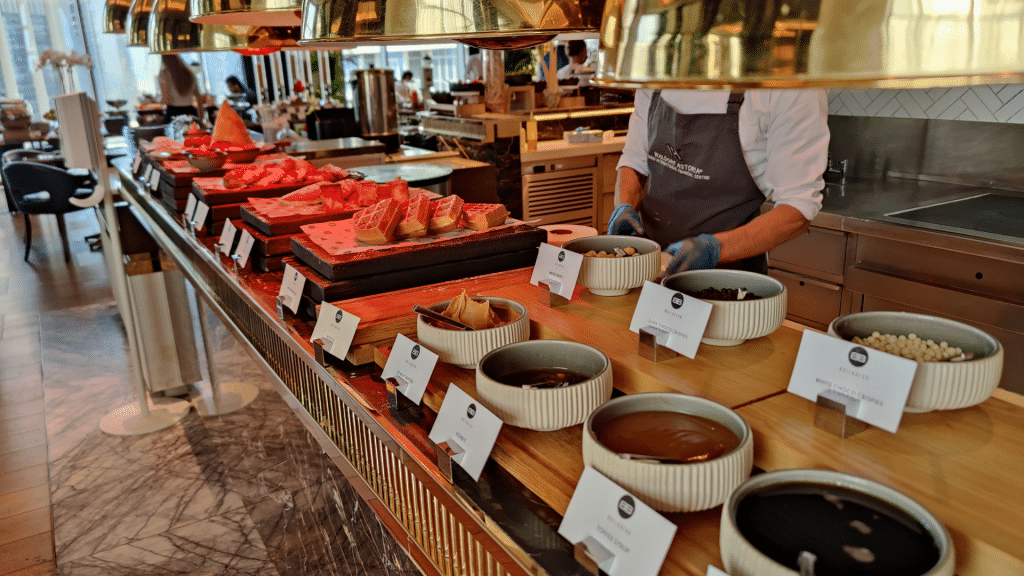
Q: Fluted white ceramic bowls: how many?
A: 7